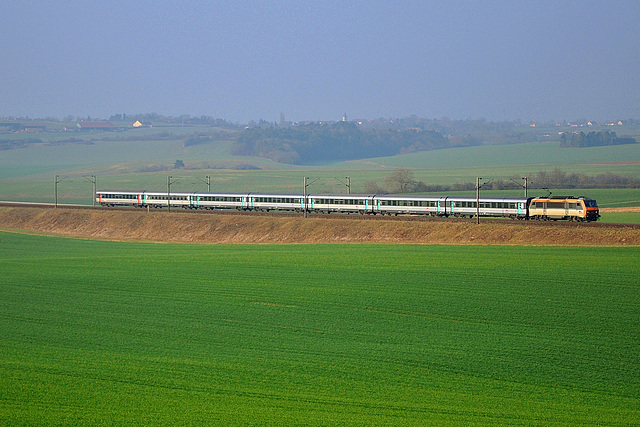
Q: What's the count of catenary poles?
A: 8